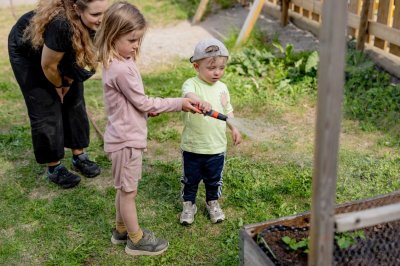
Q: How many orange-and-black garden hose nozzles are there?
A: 1